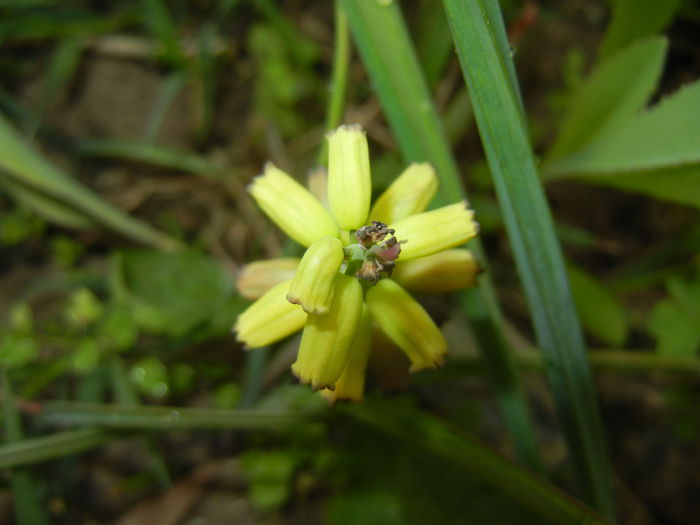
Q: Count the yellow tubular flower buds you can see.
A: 11